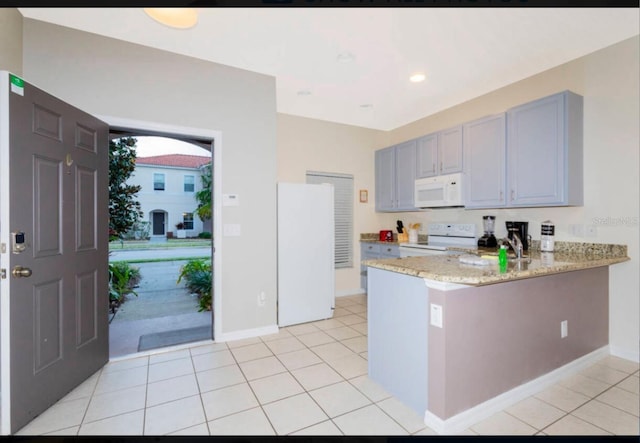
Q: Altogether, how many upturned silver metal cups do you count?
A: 0